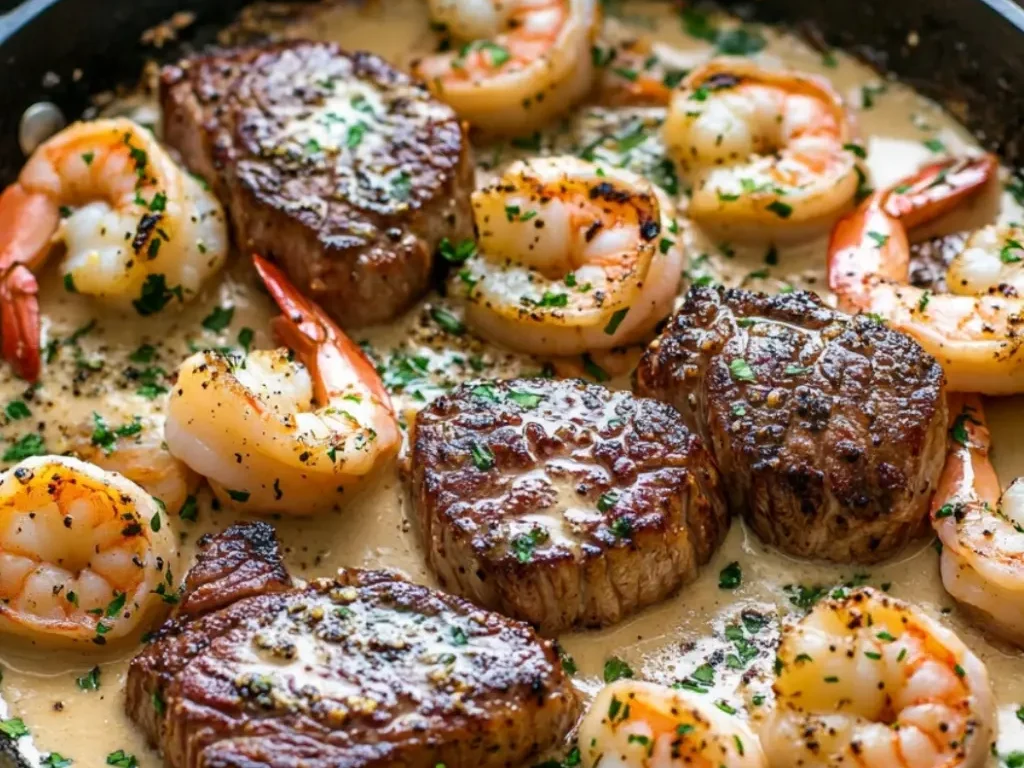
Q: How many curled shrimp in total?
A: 10